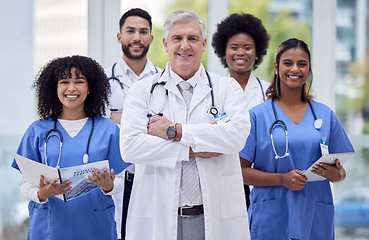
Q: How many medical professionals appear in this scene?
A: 5